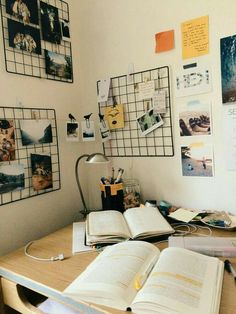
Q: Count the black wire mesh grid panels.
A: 3